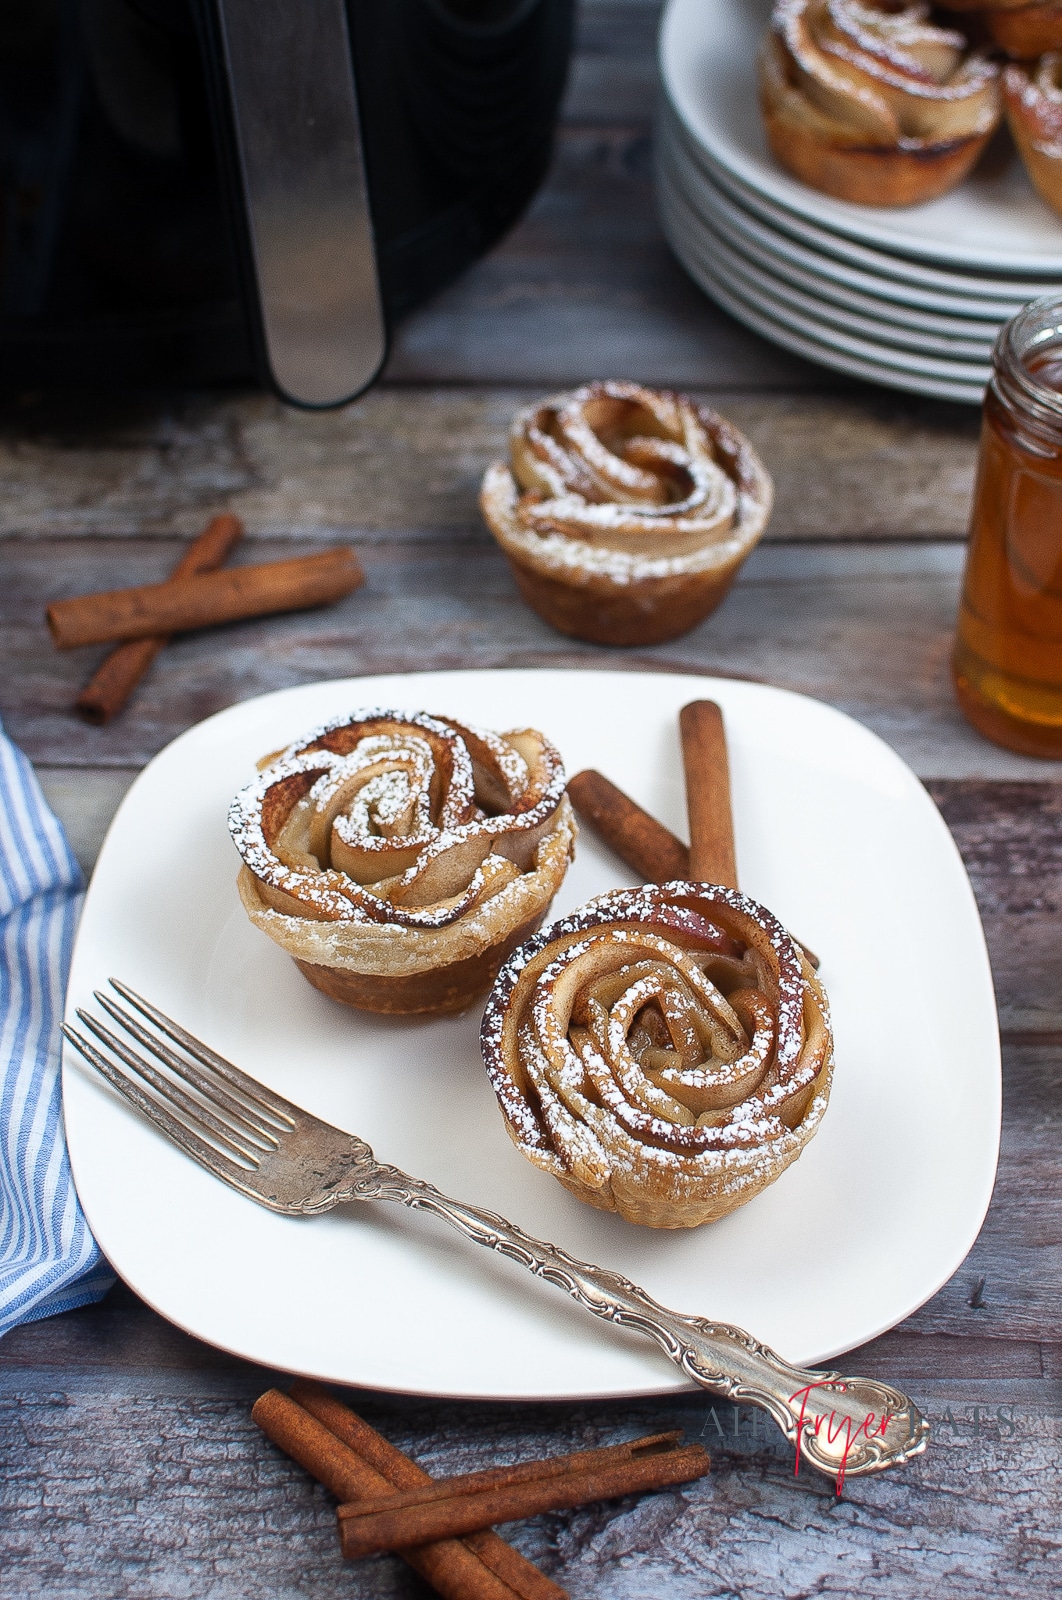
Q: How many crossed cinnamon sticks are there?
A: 6